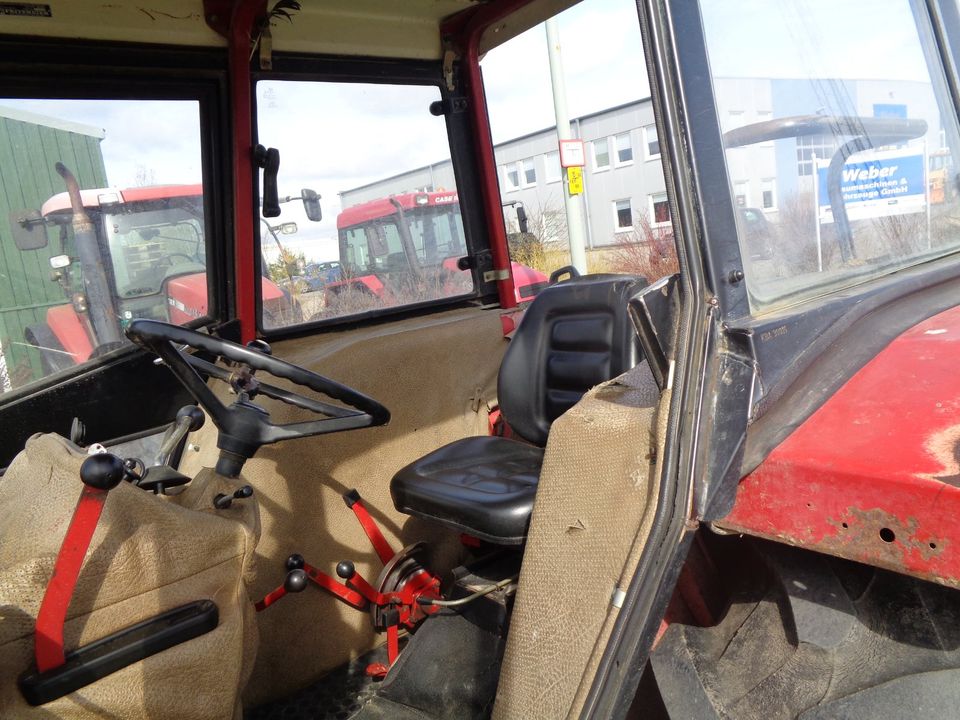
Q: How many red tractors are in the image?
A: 3